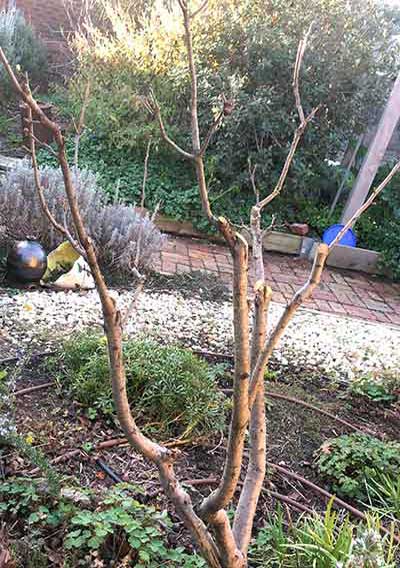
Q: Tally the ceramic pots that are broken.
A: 1